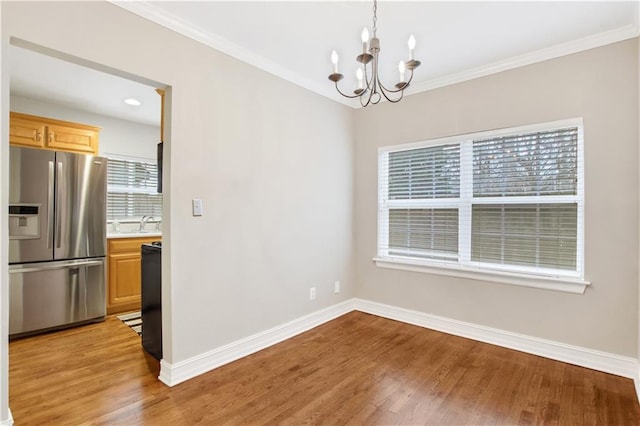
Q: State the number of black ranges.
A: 1